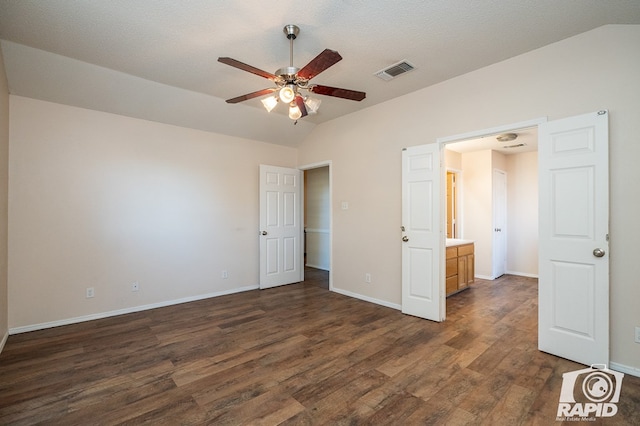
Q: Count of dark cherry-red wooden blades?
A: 5